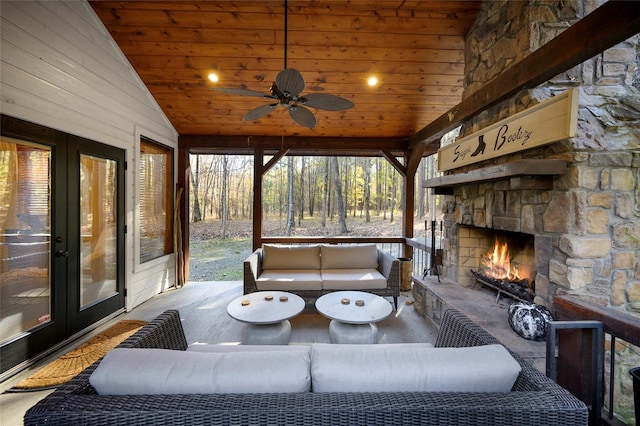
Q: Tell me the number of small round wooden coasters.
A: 5